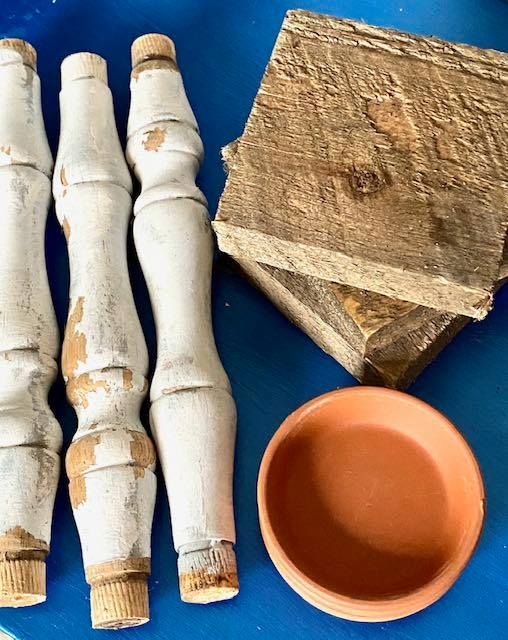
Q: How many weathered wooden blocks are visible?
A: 2